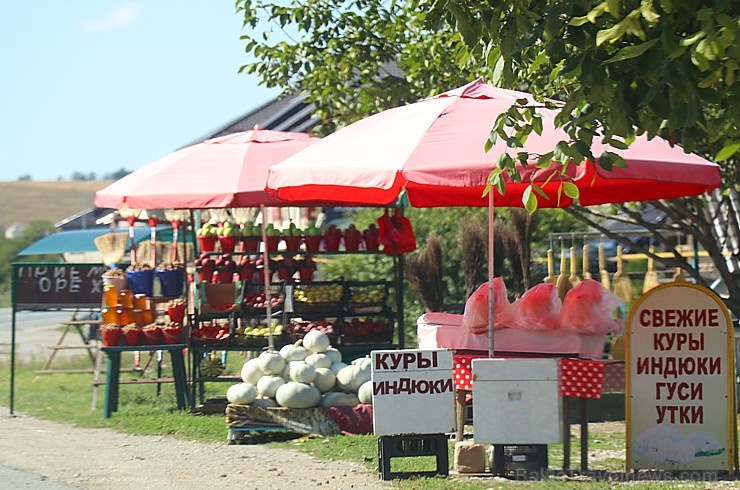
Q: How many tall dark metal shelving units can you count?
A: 1